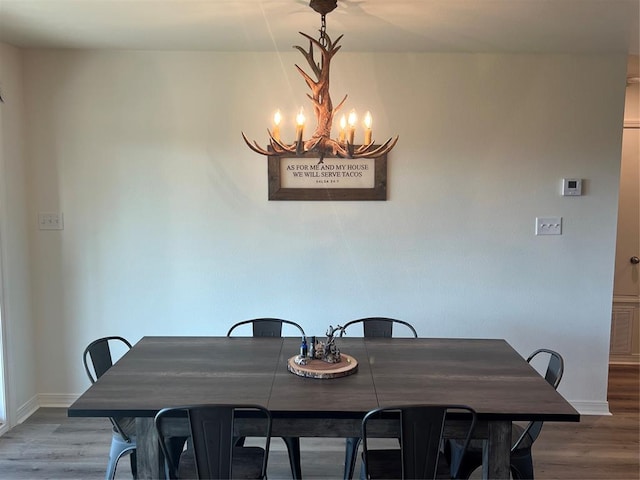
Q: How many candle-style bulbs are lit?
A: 5